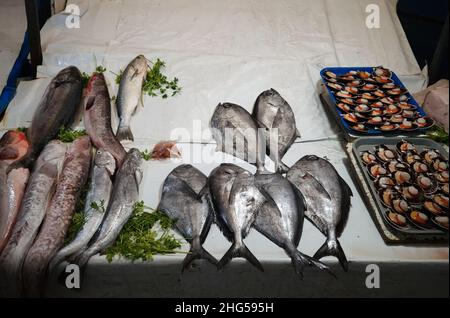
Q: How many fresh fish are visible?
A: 15